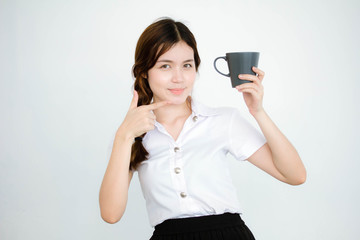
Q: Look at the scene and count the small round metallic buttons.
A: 4